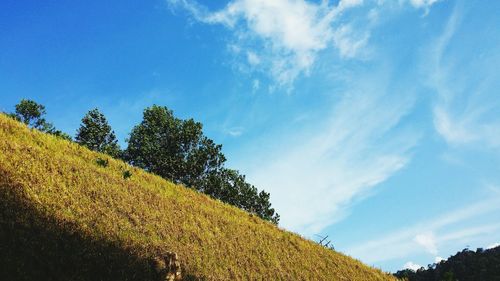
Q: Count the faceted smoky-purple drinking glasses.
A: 0